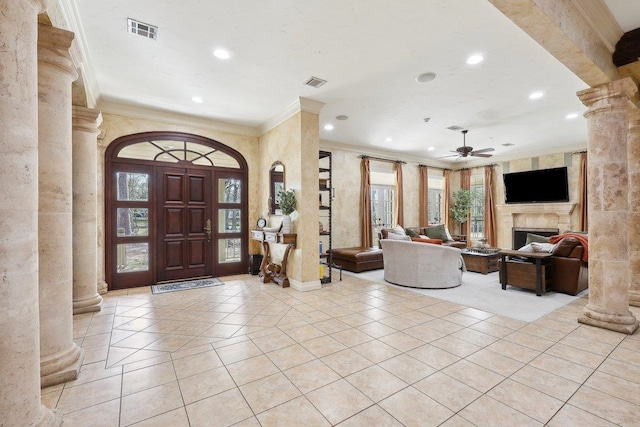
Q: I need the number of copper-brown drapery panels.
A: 7